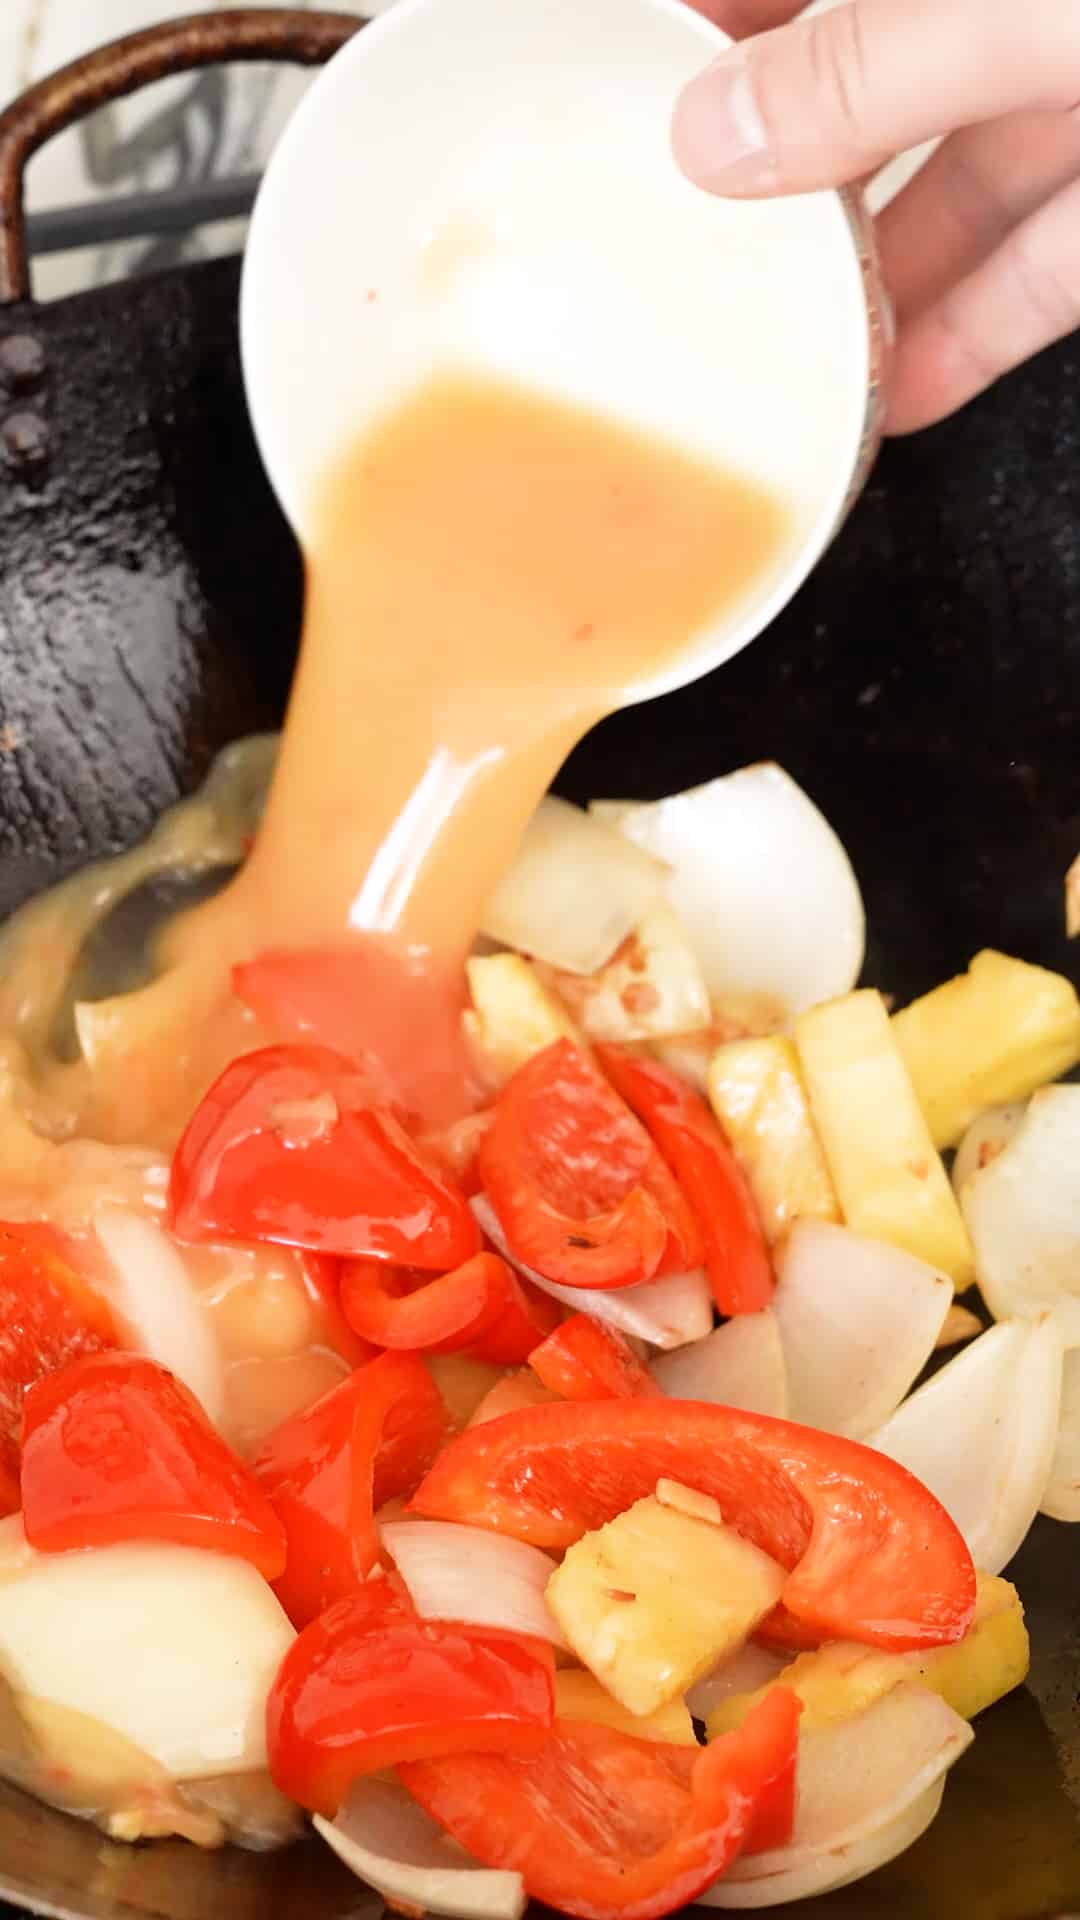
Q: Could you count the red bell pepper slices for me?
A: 12